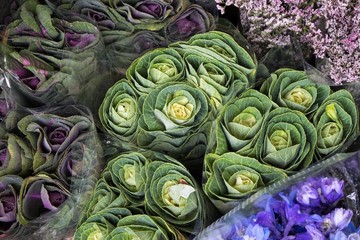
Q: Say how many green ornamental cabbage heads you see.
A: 15